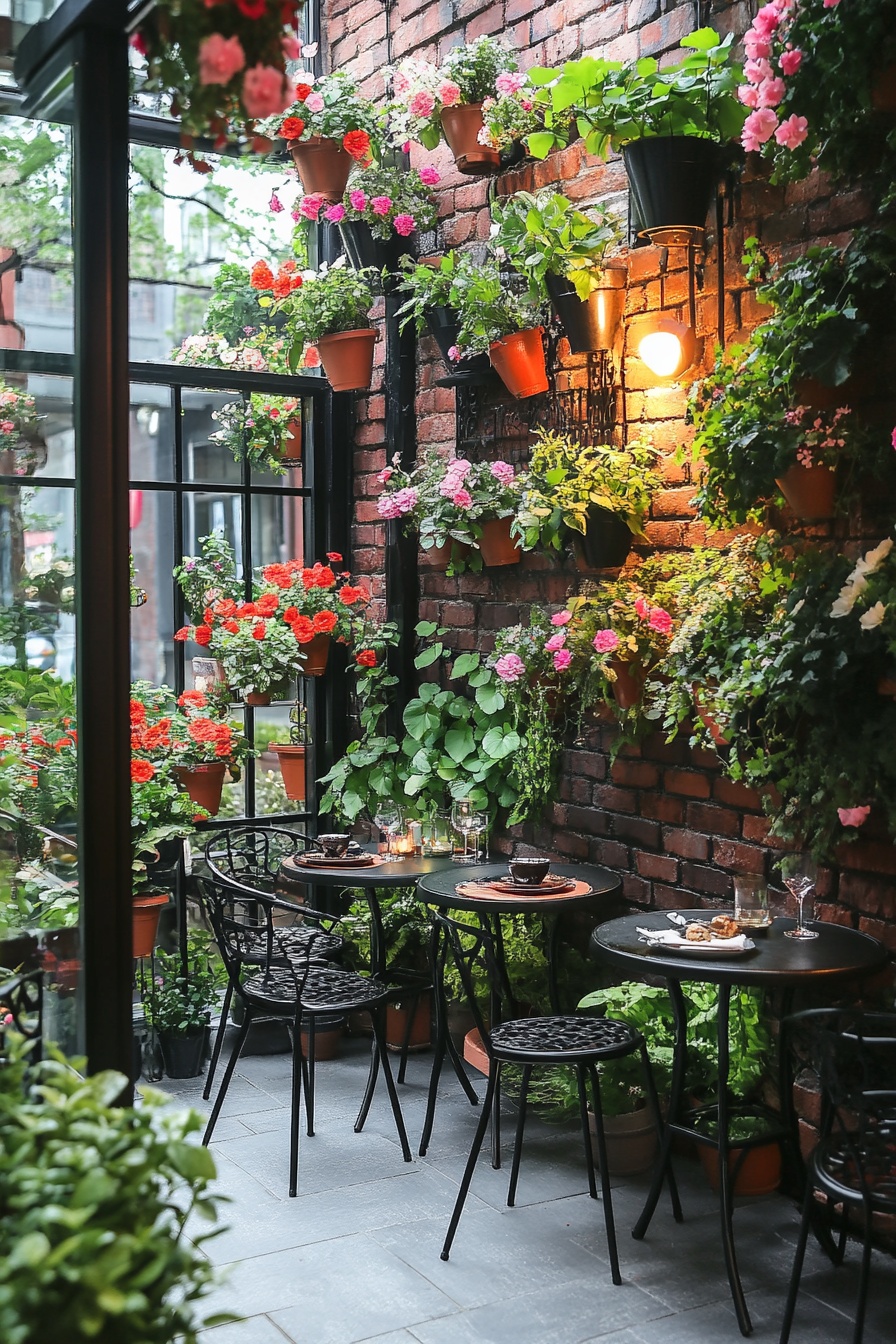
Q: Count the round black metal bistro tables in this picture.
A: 3